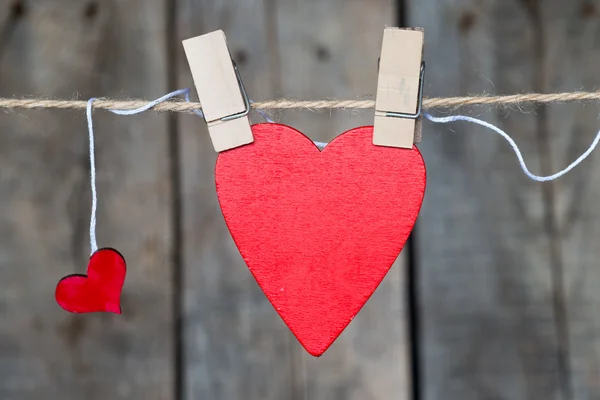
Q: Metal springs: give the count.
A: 2